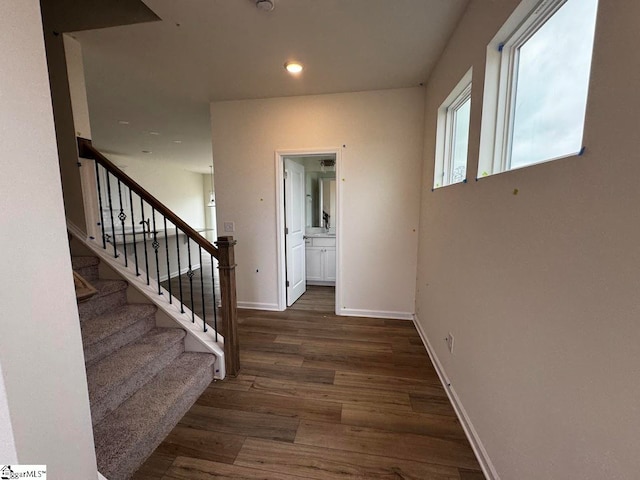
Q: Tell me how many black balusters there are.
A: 11